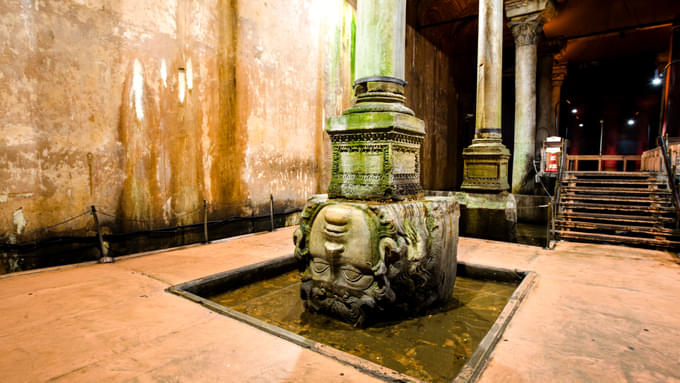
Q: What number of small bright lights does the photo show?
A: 4